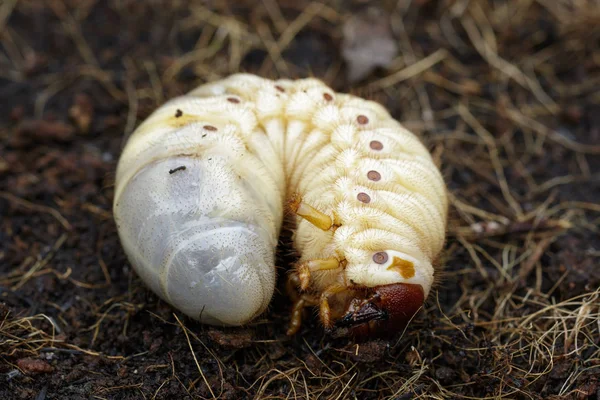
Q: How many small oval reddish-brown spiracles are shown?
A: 9